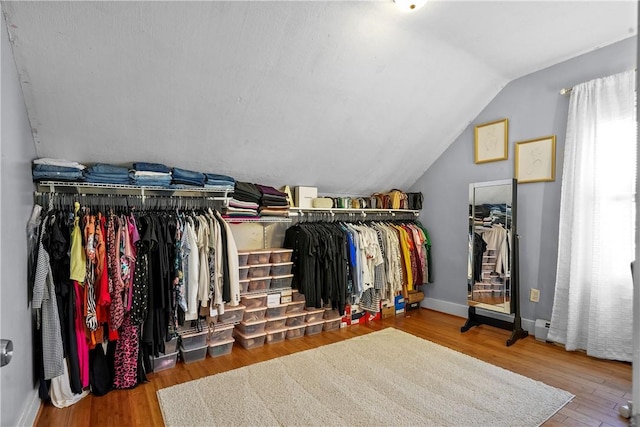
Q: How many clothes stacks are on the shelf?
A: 7